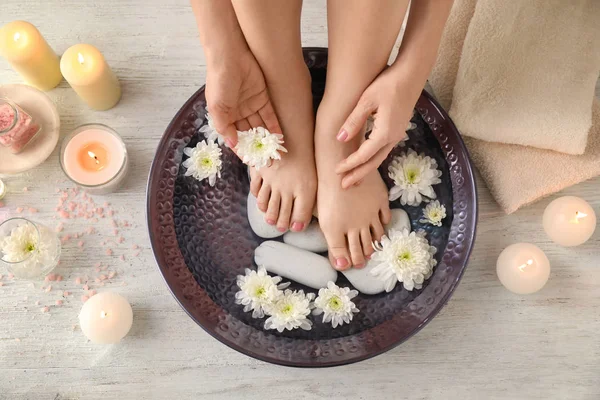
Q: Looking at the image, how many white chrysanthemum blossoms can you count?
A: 11